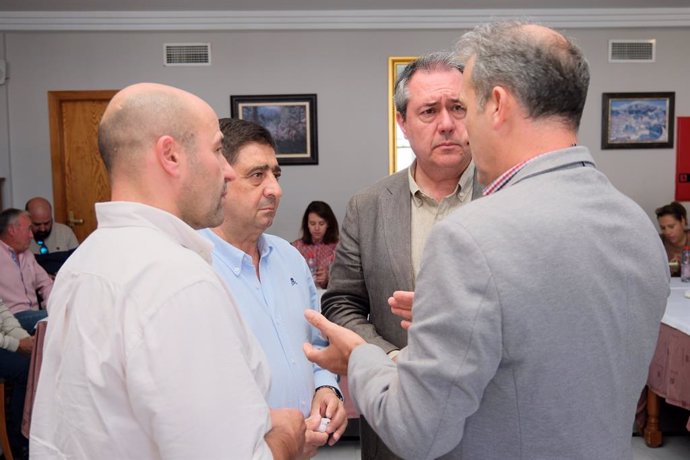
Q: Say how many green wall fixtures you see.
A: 0